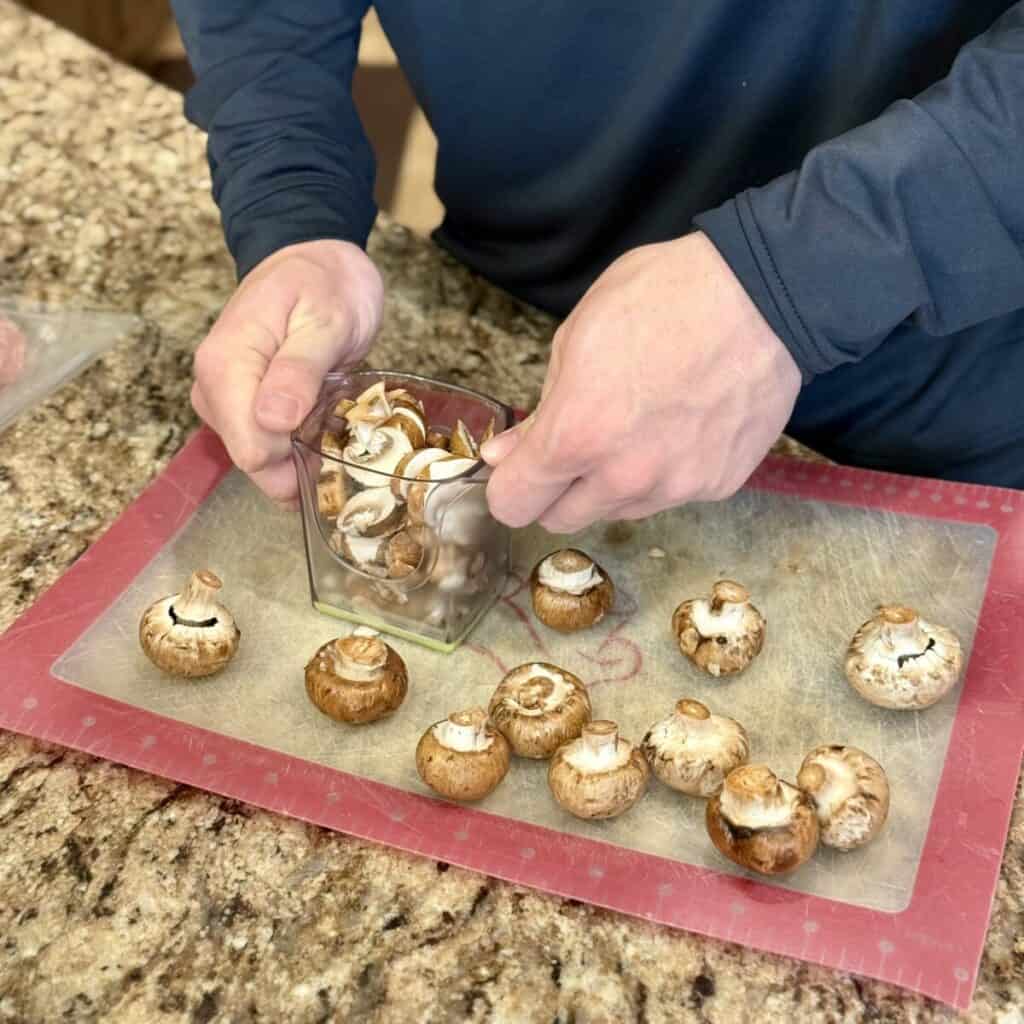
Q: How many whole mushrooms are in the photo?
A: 11